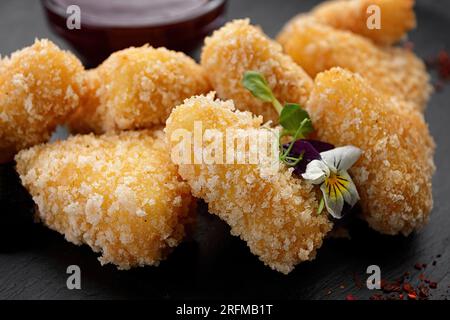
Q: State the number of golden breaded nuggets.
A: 8